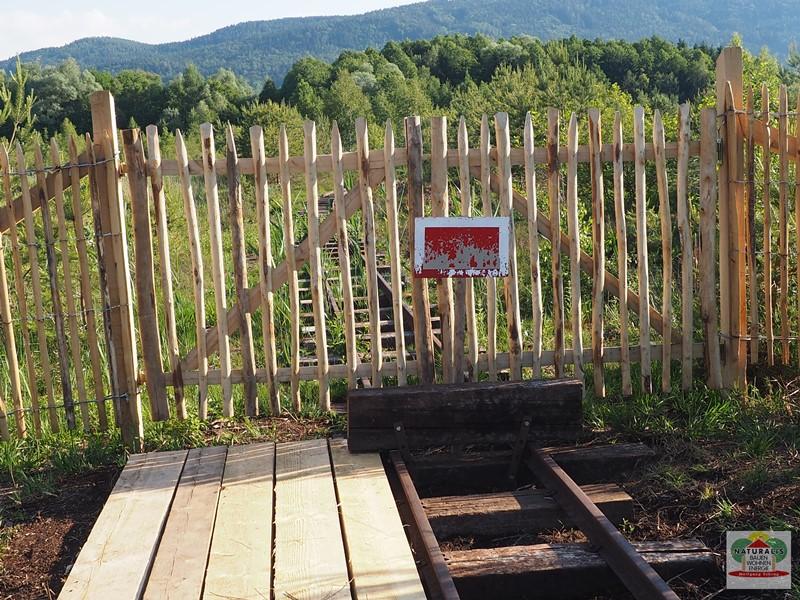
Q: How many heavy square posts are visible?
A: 2